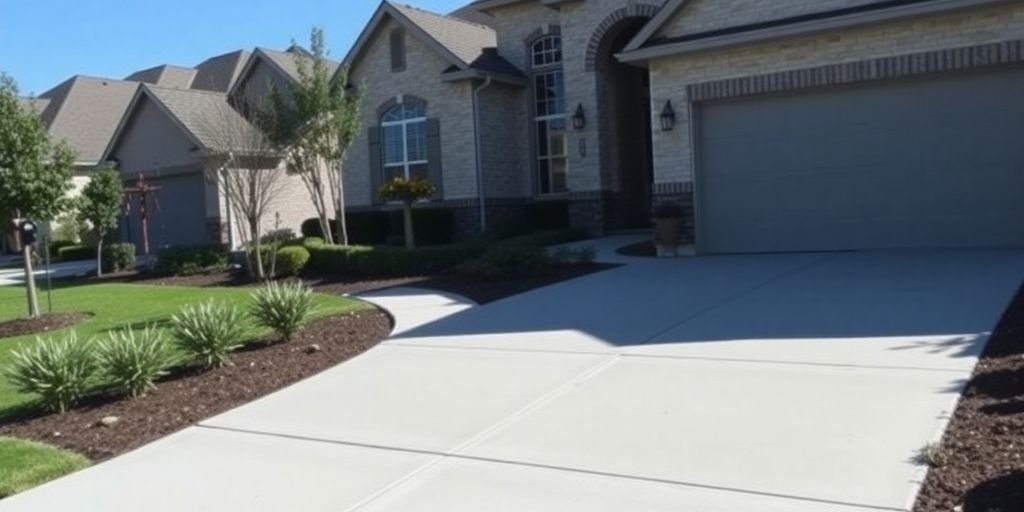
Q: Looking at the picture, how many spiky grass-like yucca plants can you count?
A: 4